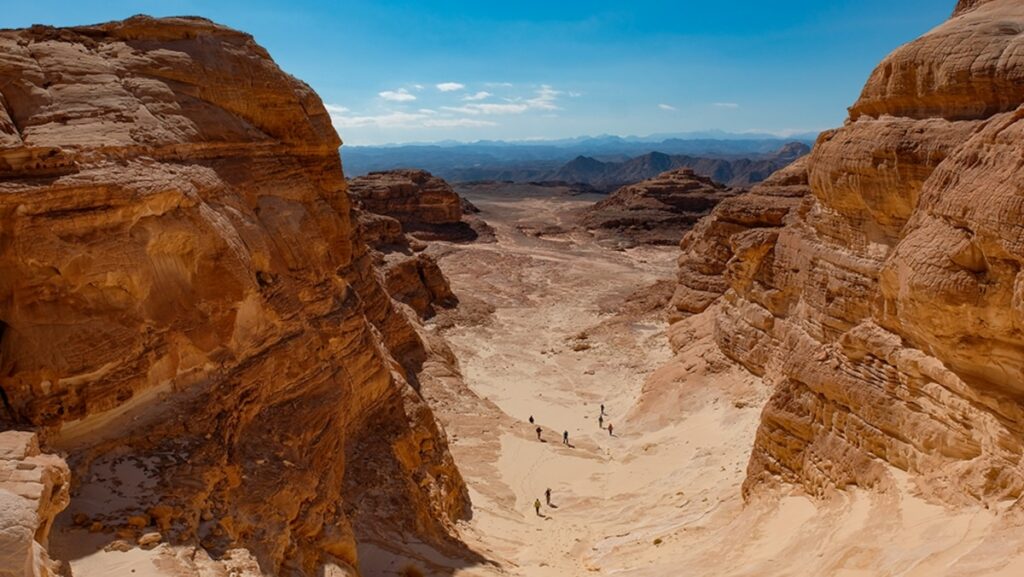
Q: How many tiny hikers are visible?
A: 8